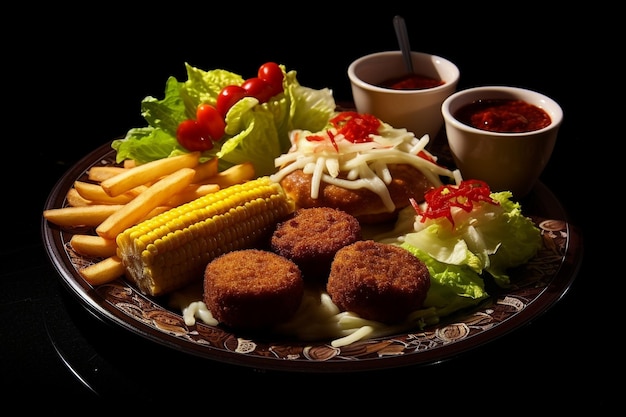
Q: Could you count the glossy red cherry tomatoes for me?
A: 5